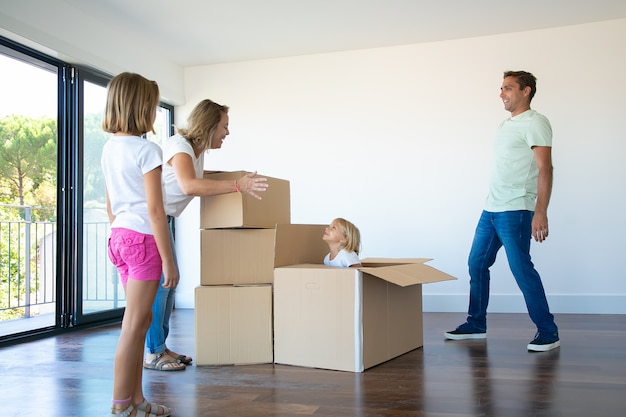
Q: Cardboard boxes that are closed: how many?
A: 3